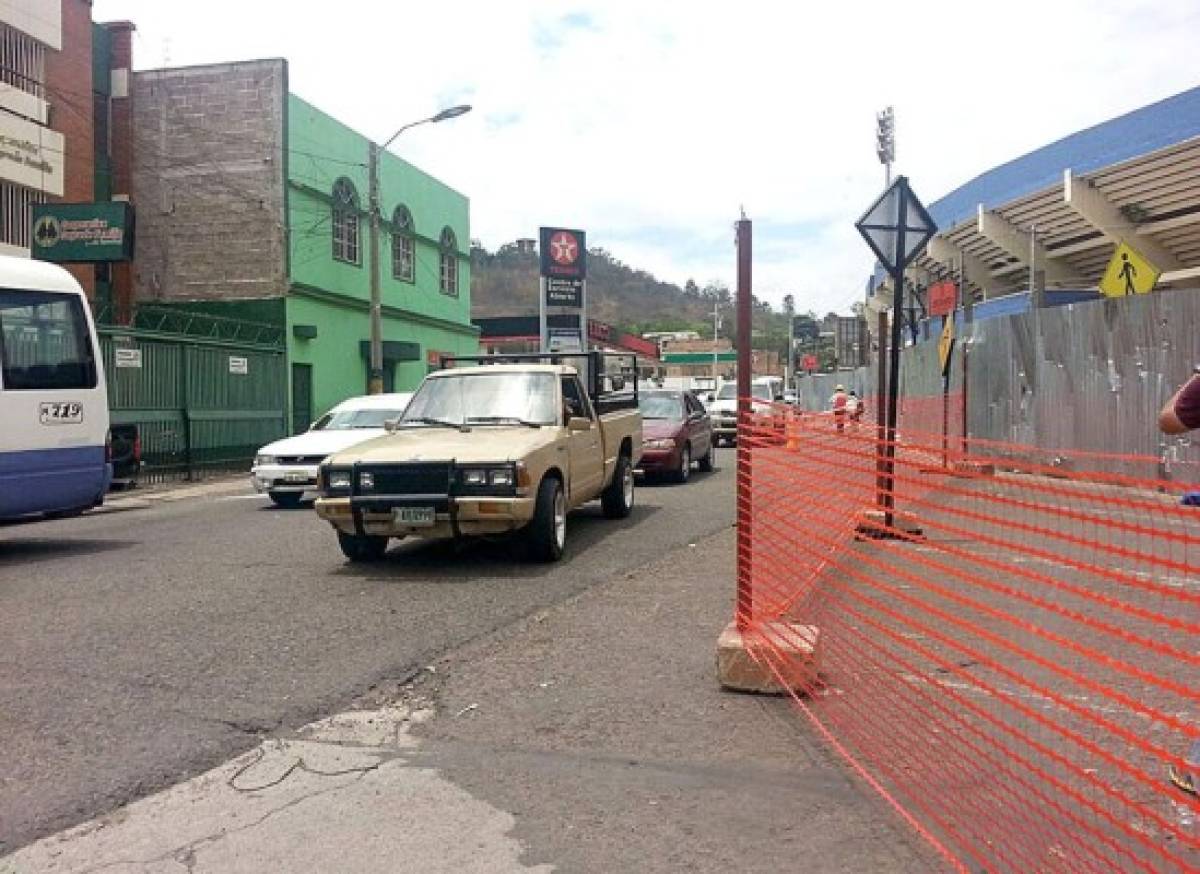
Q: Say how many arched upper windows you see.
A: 3